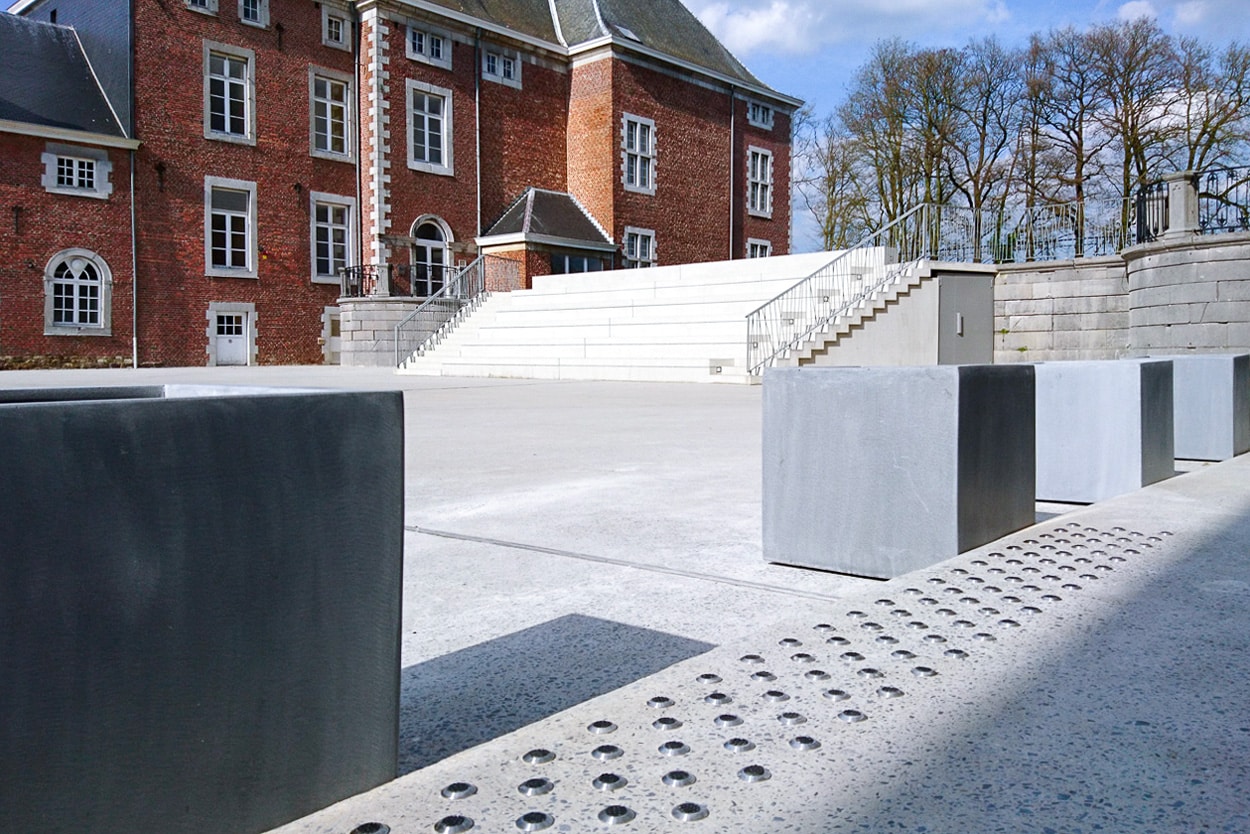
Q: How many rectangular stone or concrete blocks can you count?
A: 4